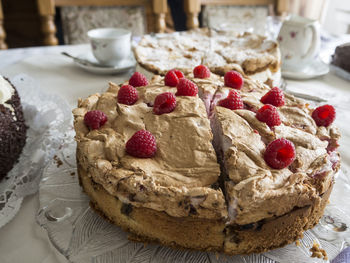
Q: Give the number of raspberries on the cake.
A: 14